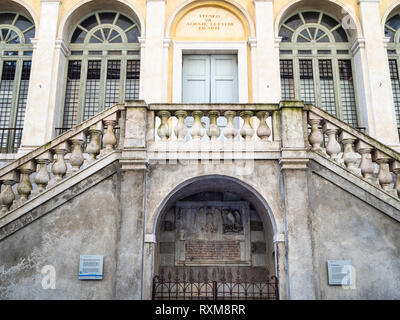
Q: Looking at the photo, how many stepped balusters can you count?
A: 13